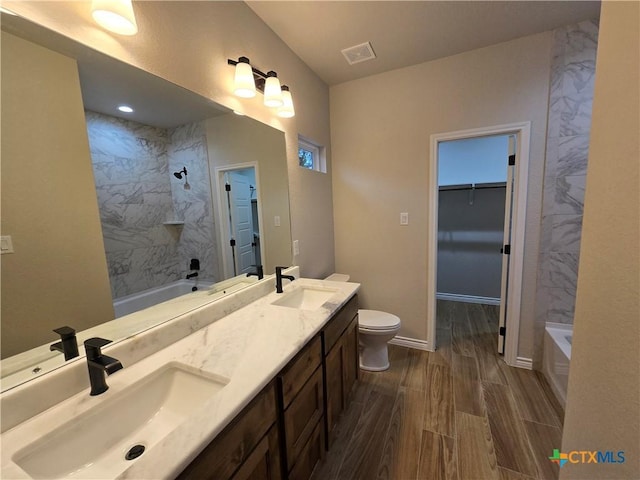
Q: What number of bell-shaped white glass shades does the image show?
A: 4